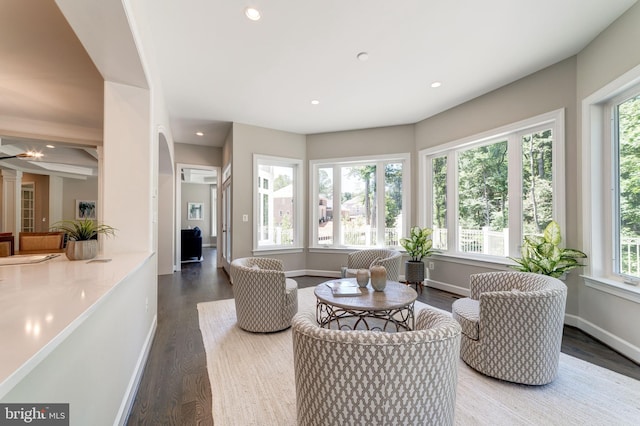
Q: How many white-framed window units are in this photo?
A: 4